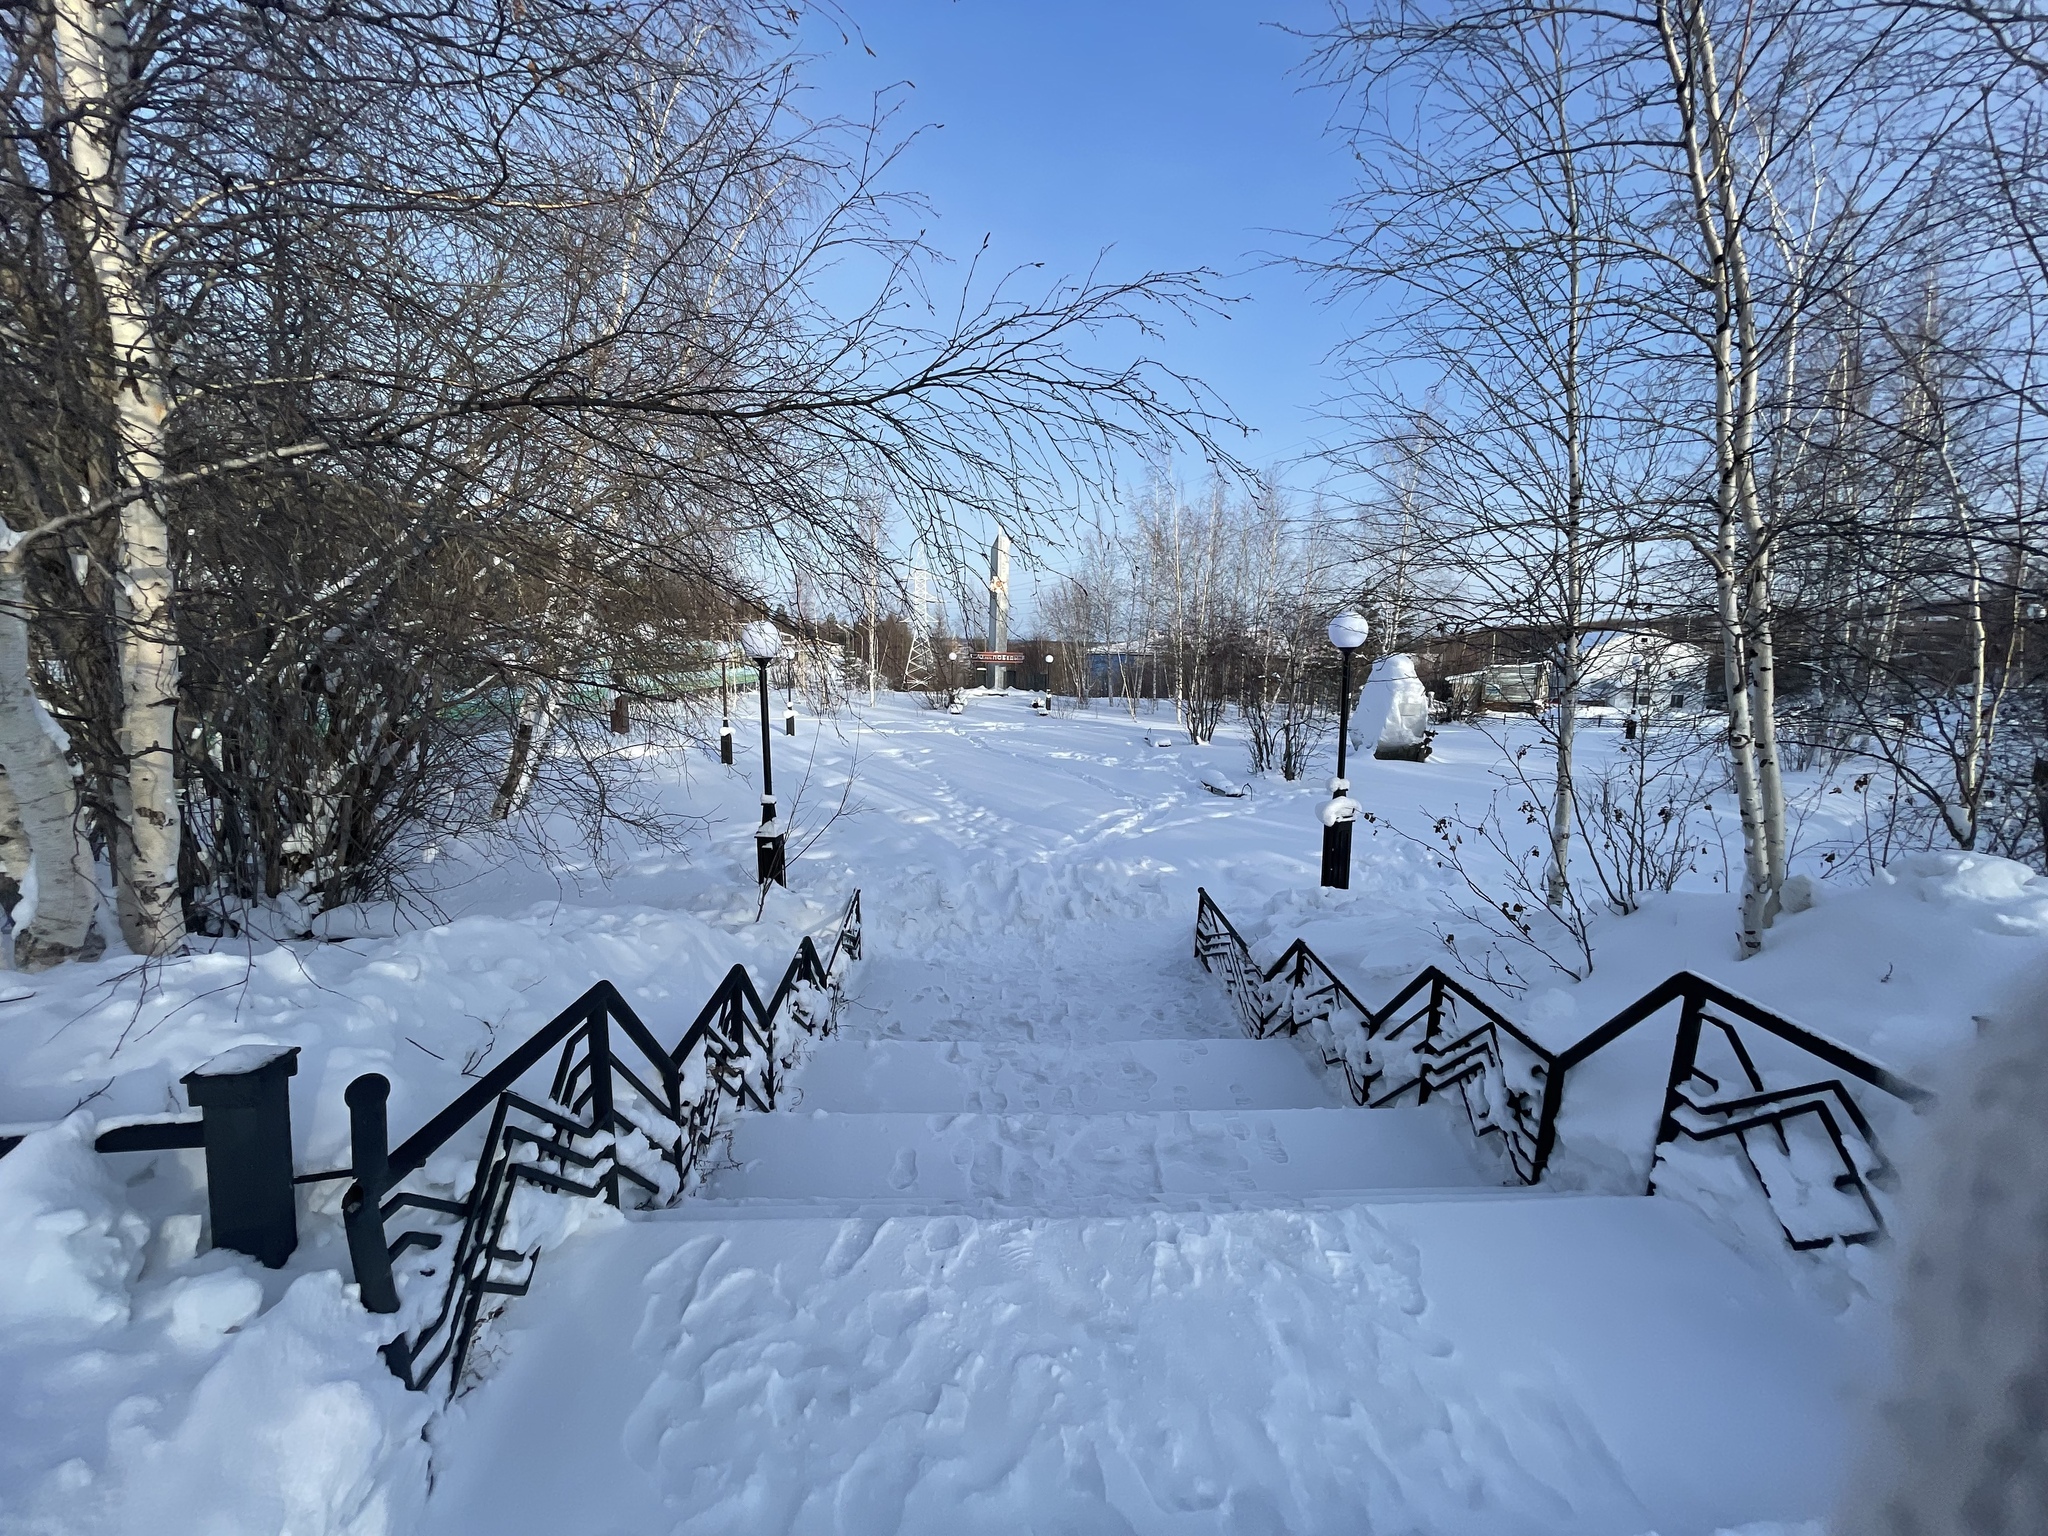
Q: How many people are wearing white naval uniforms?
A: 0